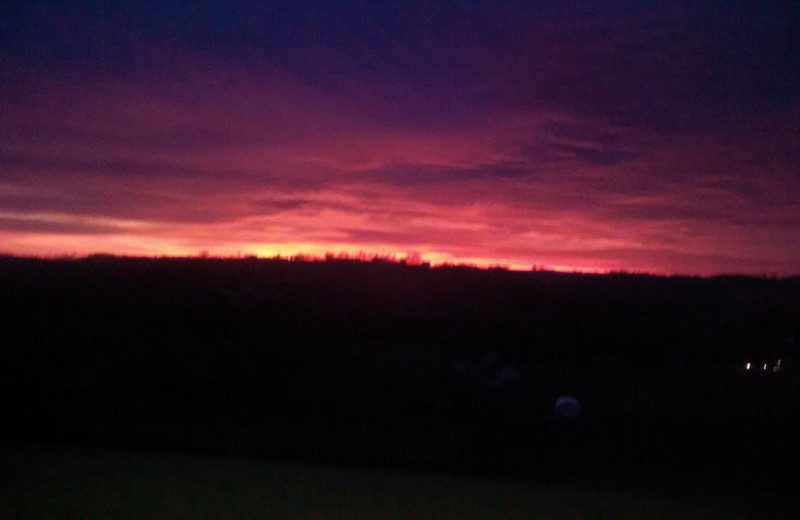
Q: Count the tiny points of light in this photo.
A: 3